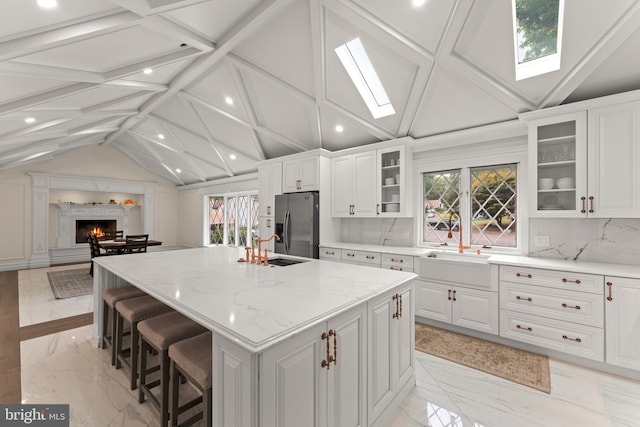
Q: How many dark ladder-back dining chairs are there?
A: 3